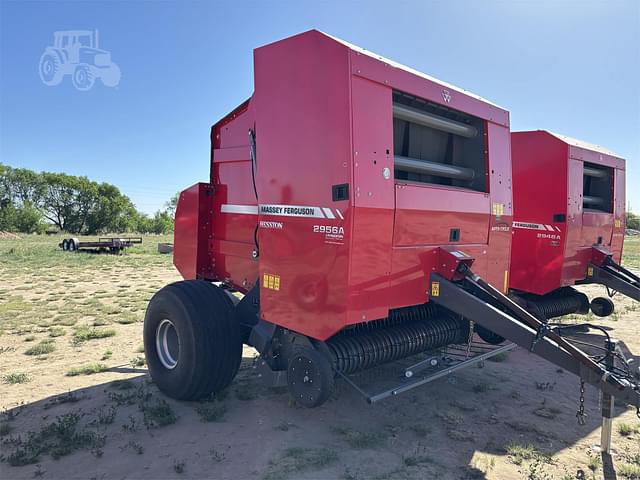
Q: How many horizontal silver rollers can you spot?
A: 4